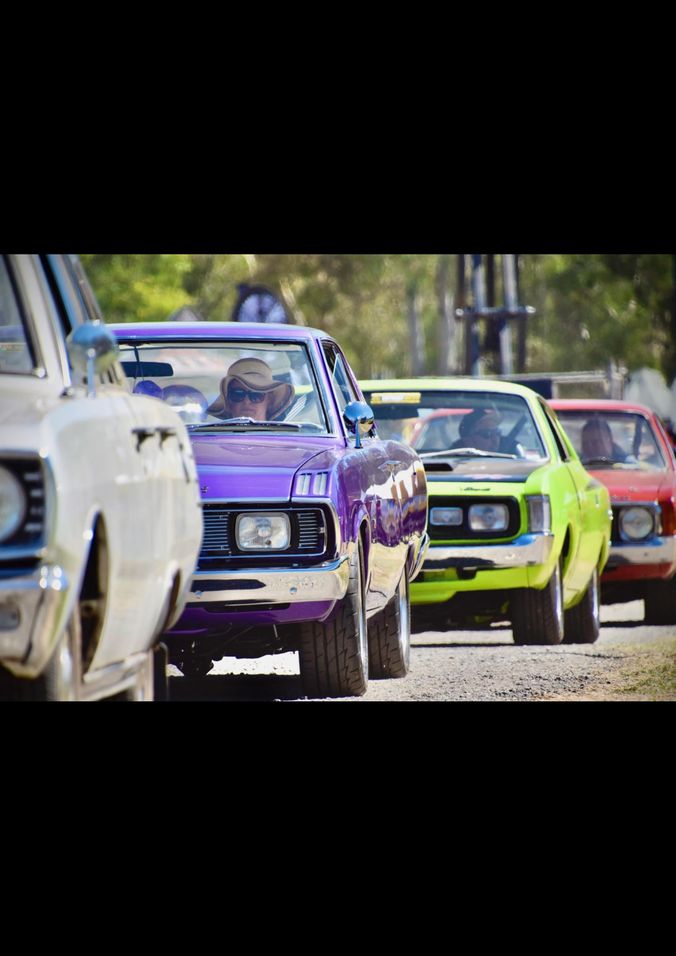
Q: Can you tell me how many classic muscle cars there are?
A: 4